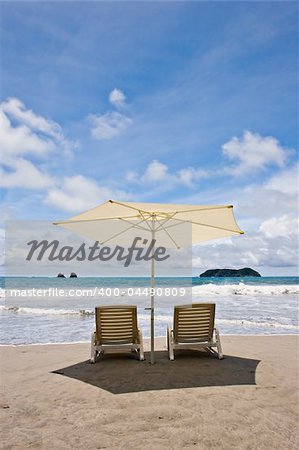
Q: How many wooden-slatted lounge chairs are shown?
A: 2